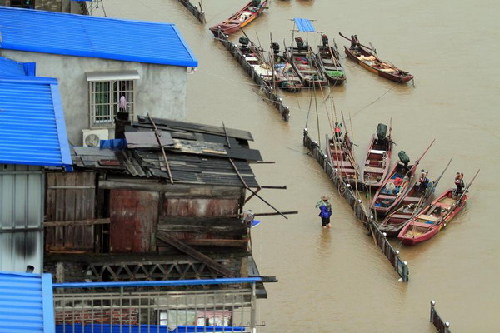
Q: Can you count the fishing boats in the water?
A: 11